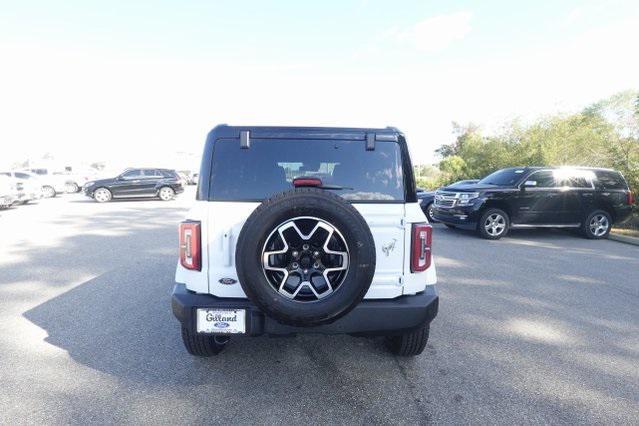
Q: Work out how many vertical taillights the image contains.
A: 2